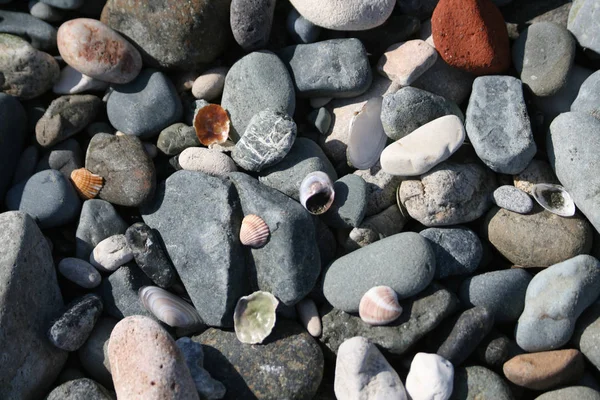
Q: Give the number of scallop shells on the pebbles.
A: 2